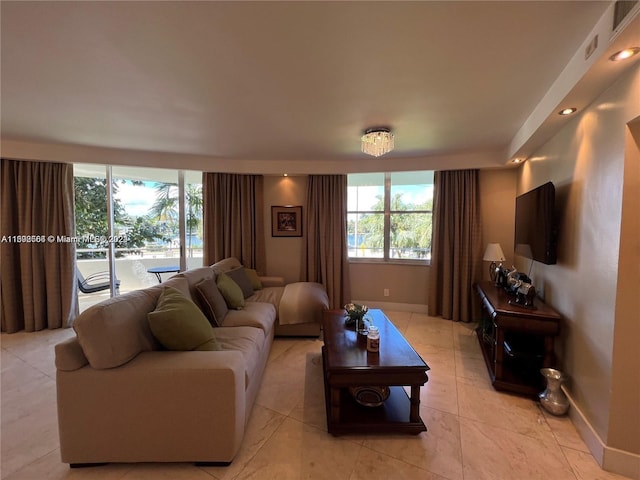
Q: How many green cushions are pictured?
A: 3